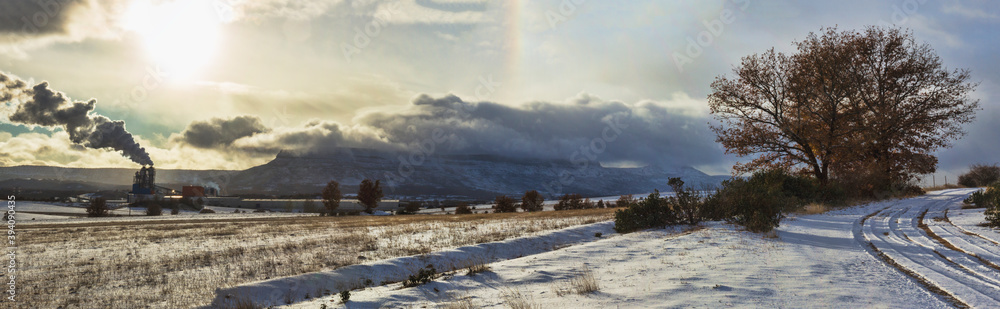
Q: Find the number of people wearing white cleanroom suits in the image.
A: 0